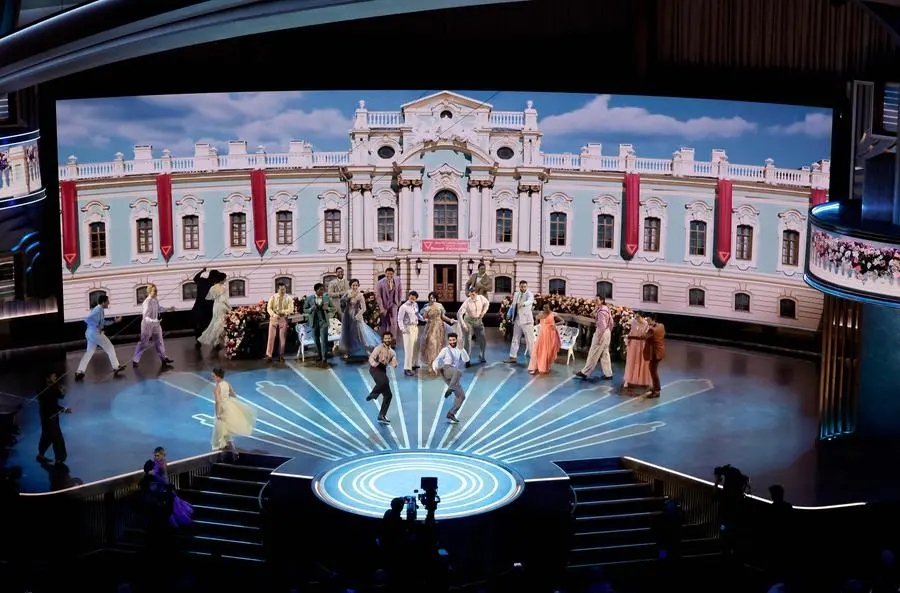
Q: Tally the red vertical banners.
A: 6